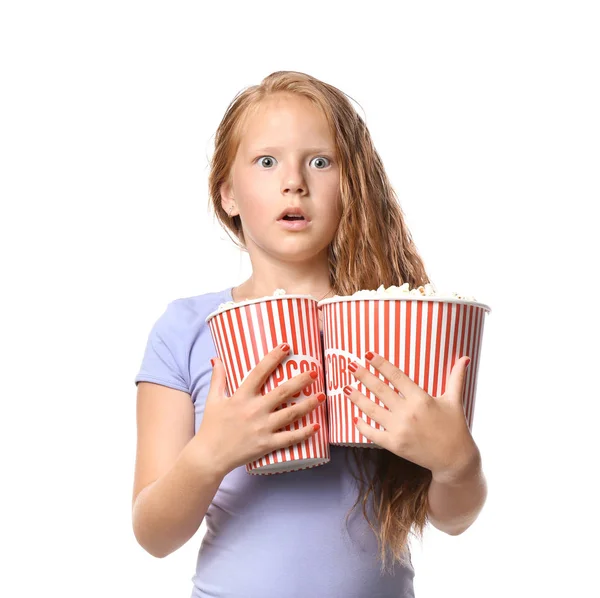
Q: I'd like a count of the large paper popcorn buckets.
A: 2